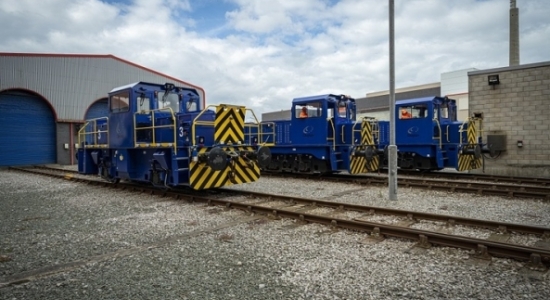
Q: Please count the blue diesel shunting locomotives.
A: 3